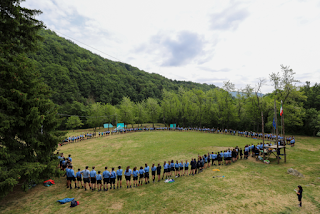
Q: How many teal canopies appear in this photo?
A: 3